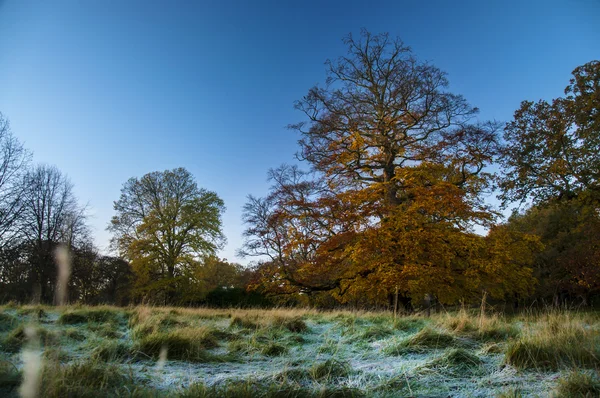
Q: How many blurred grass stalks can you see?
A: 3